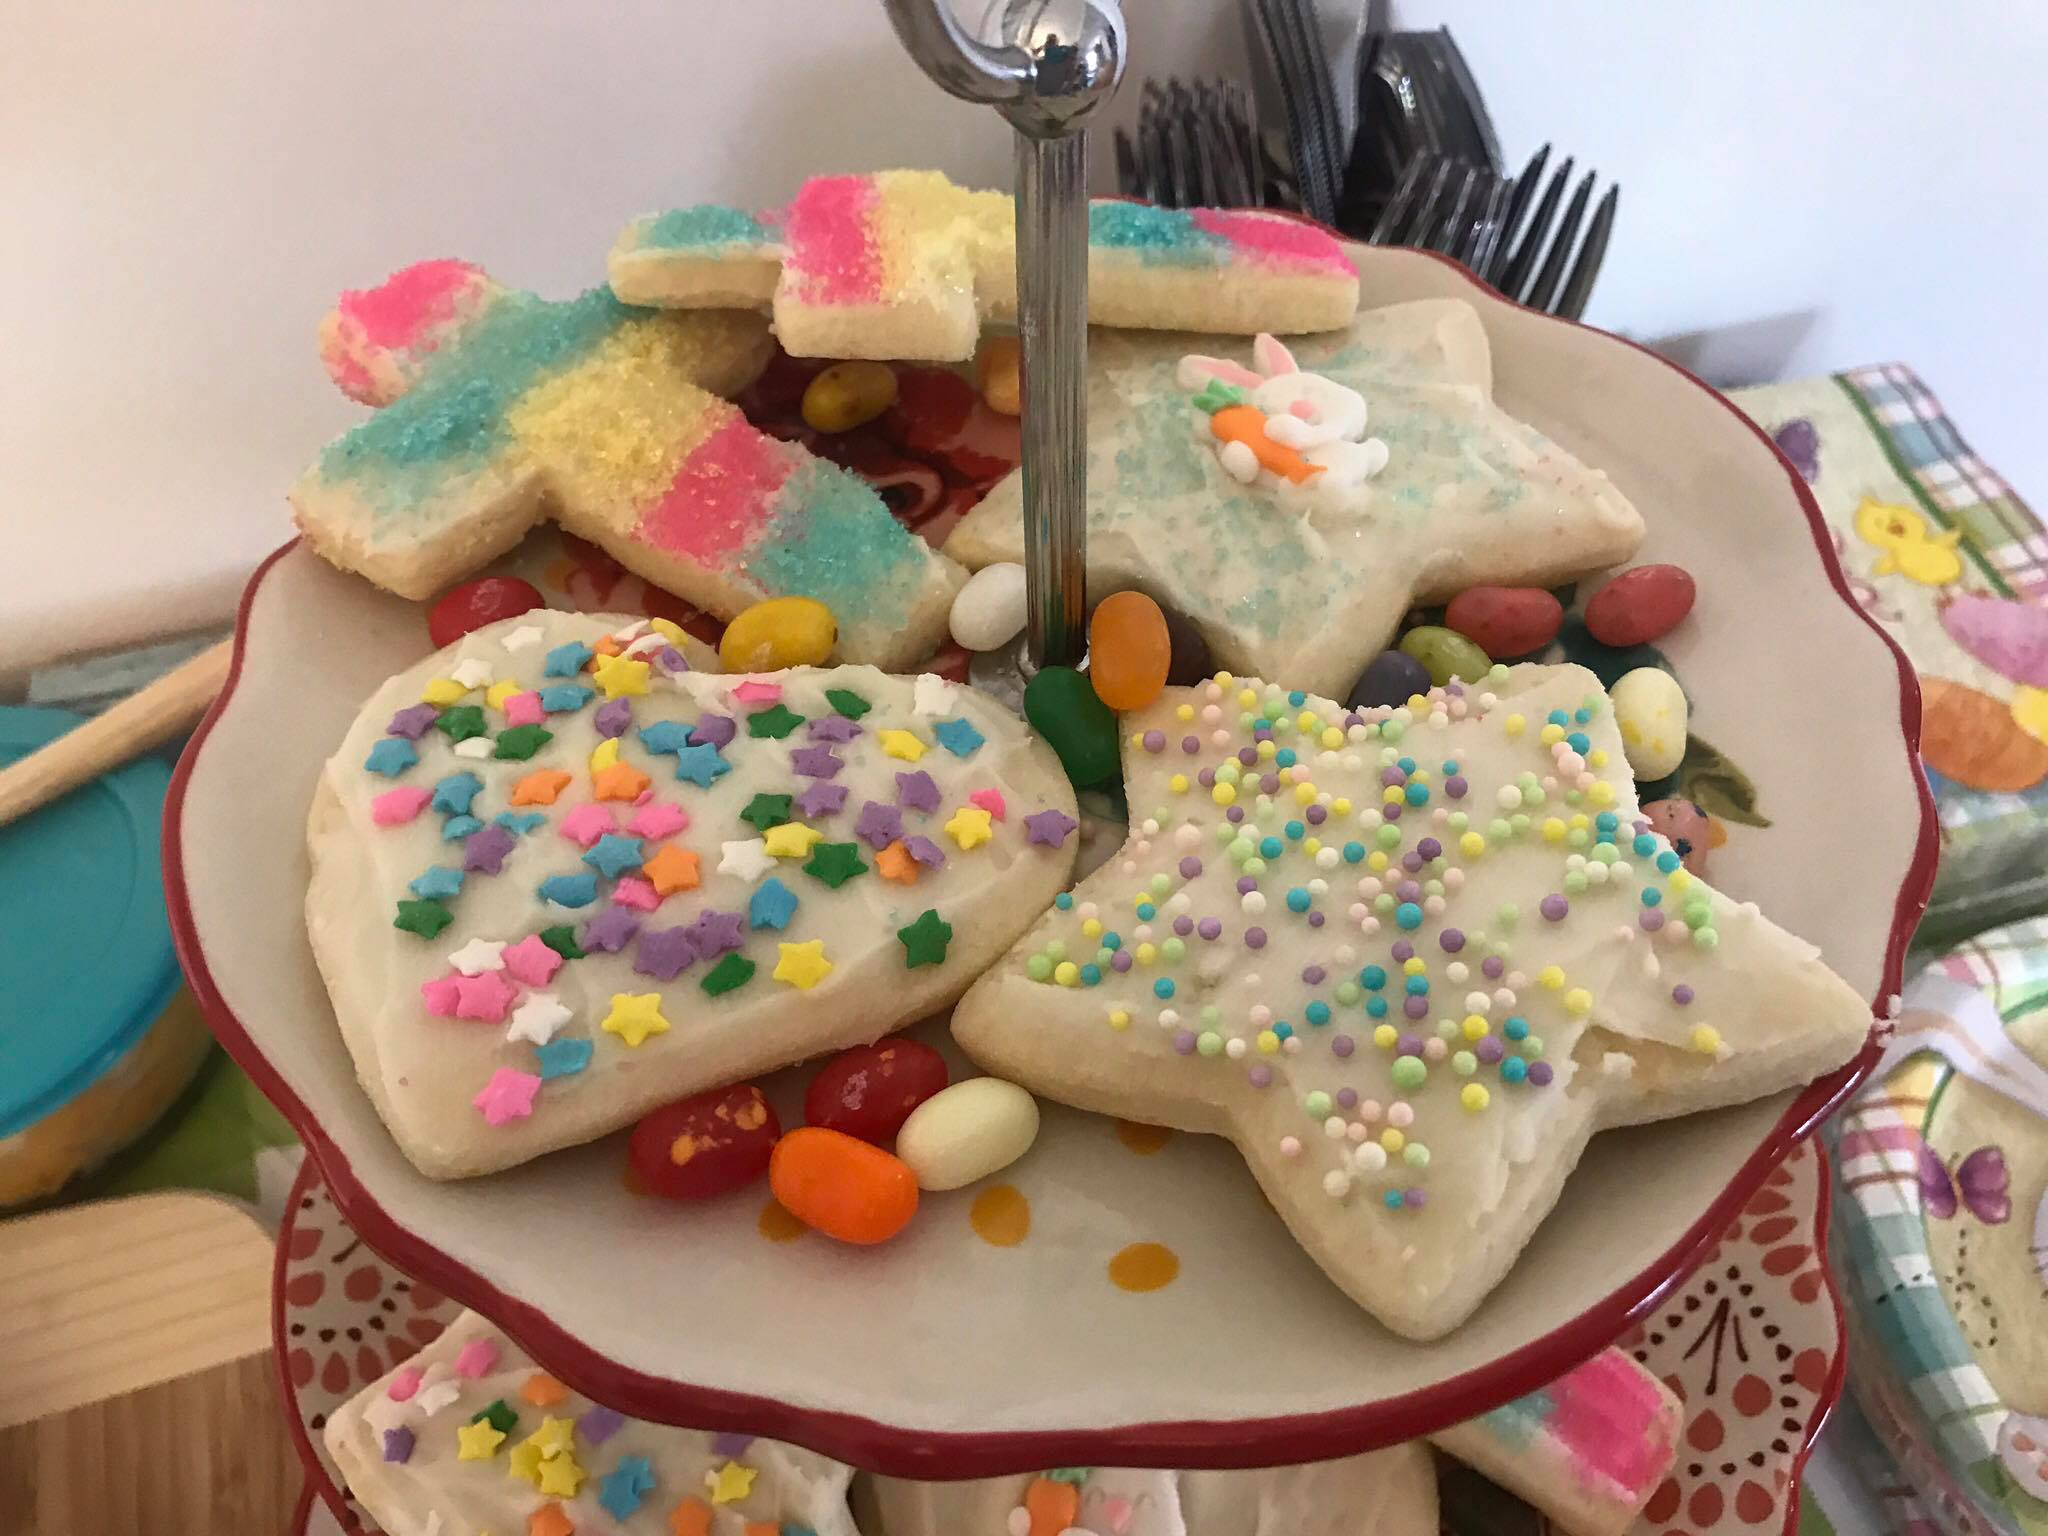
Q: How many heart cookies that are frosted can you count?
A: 1